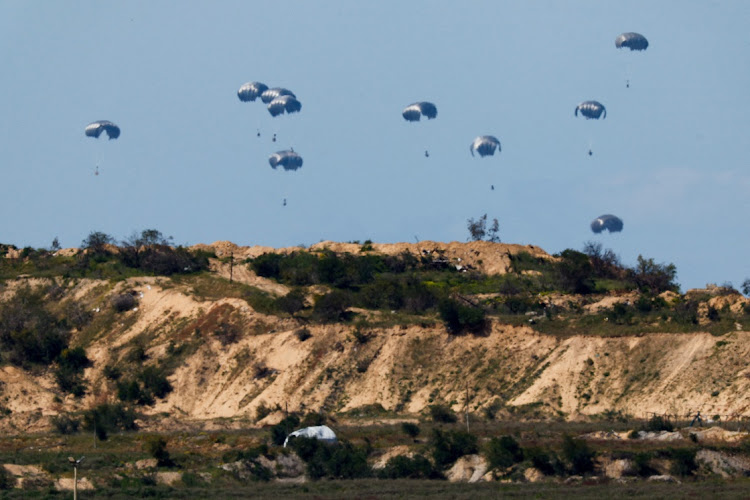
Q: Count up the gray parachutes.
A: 10